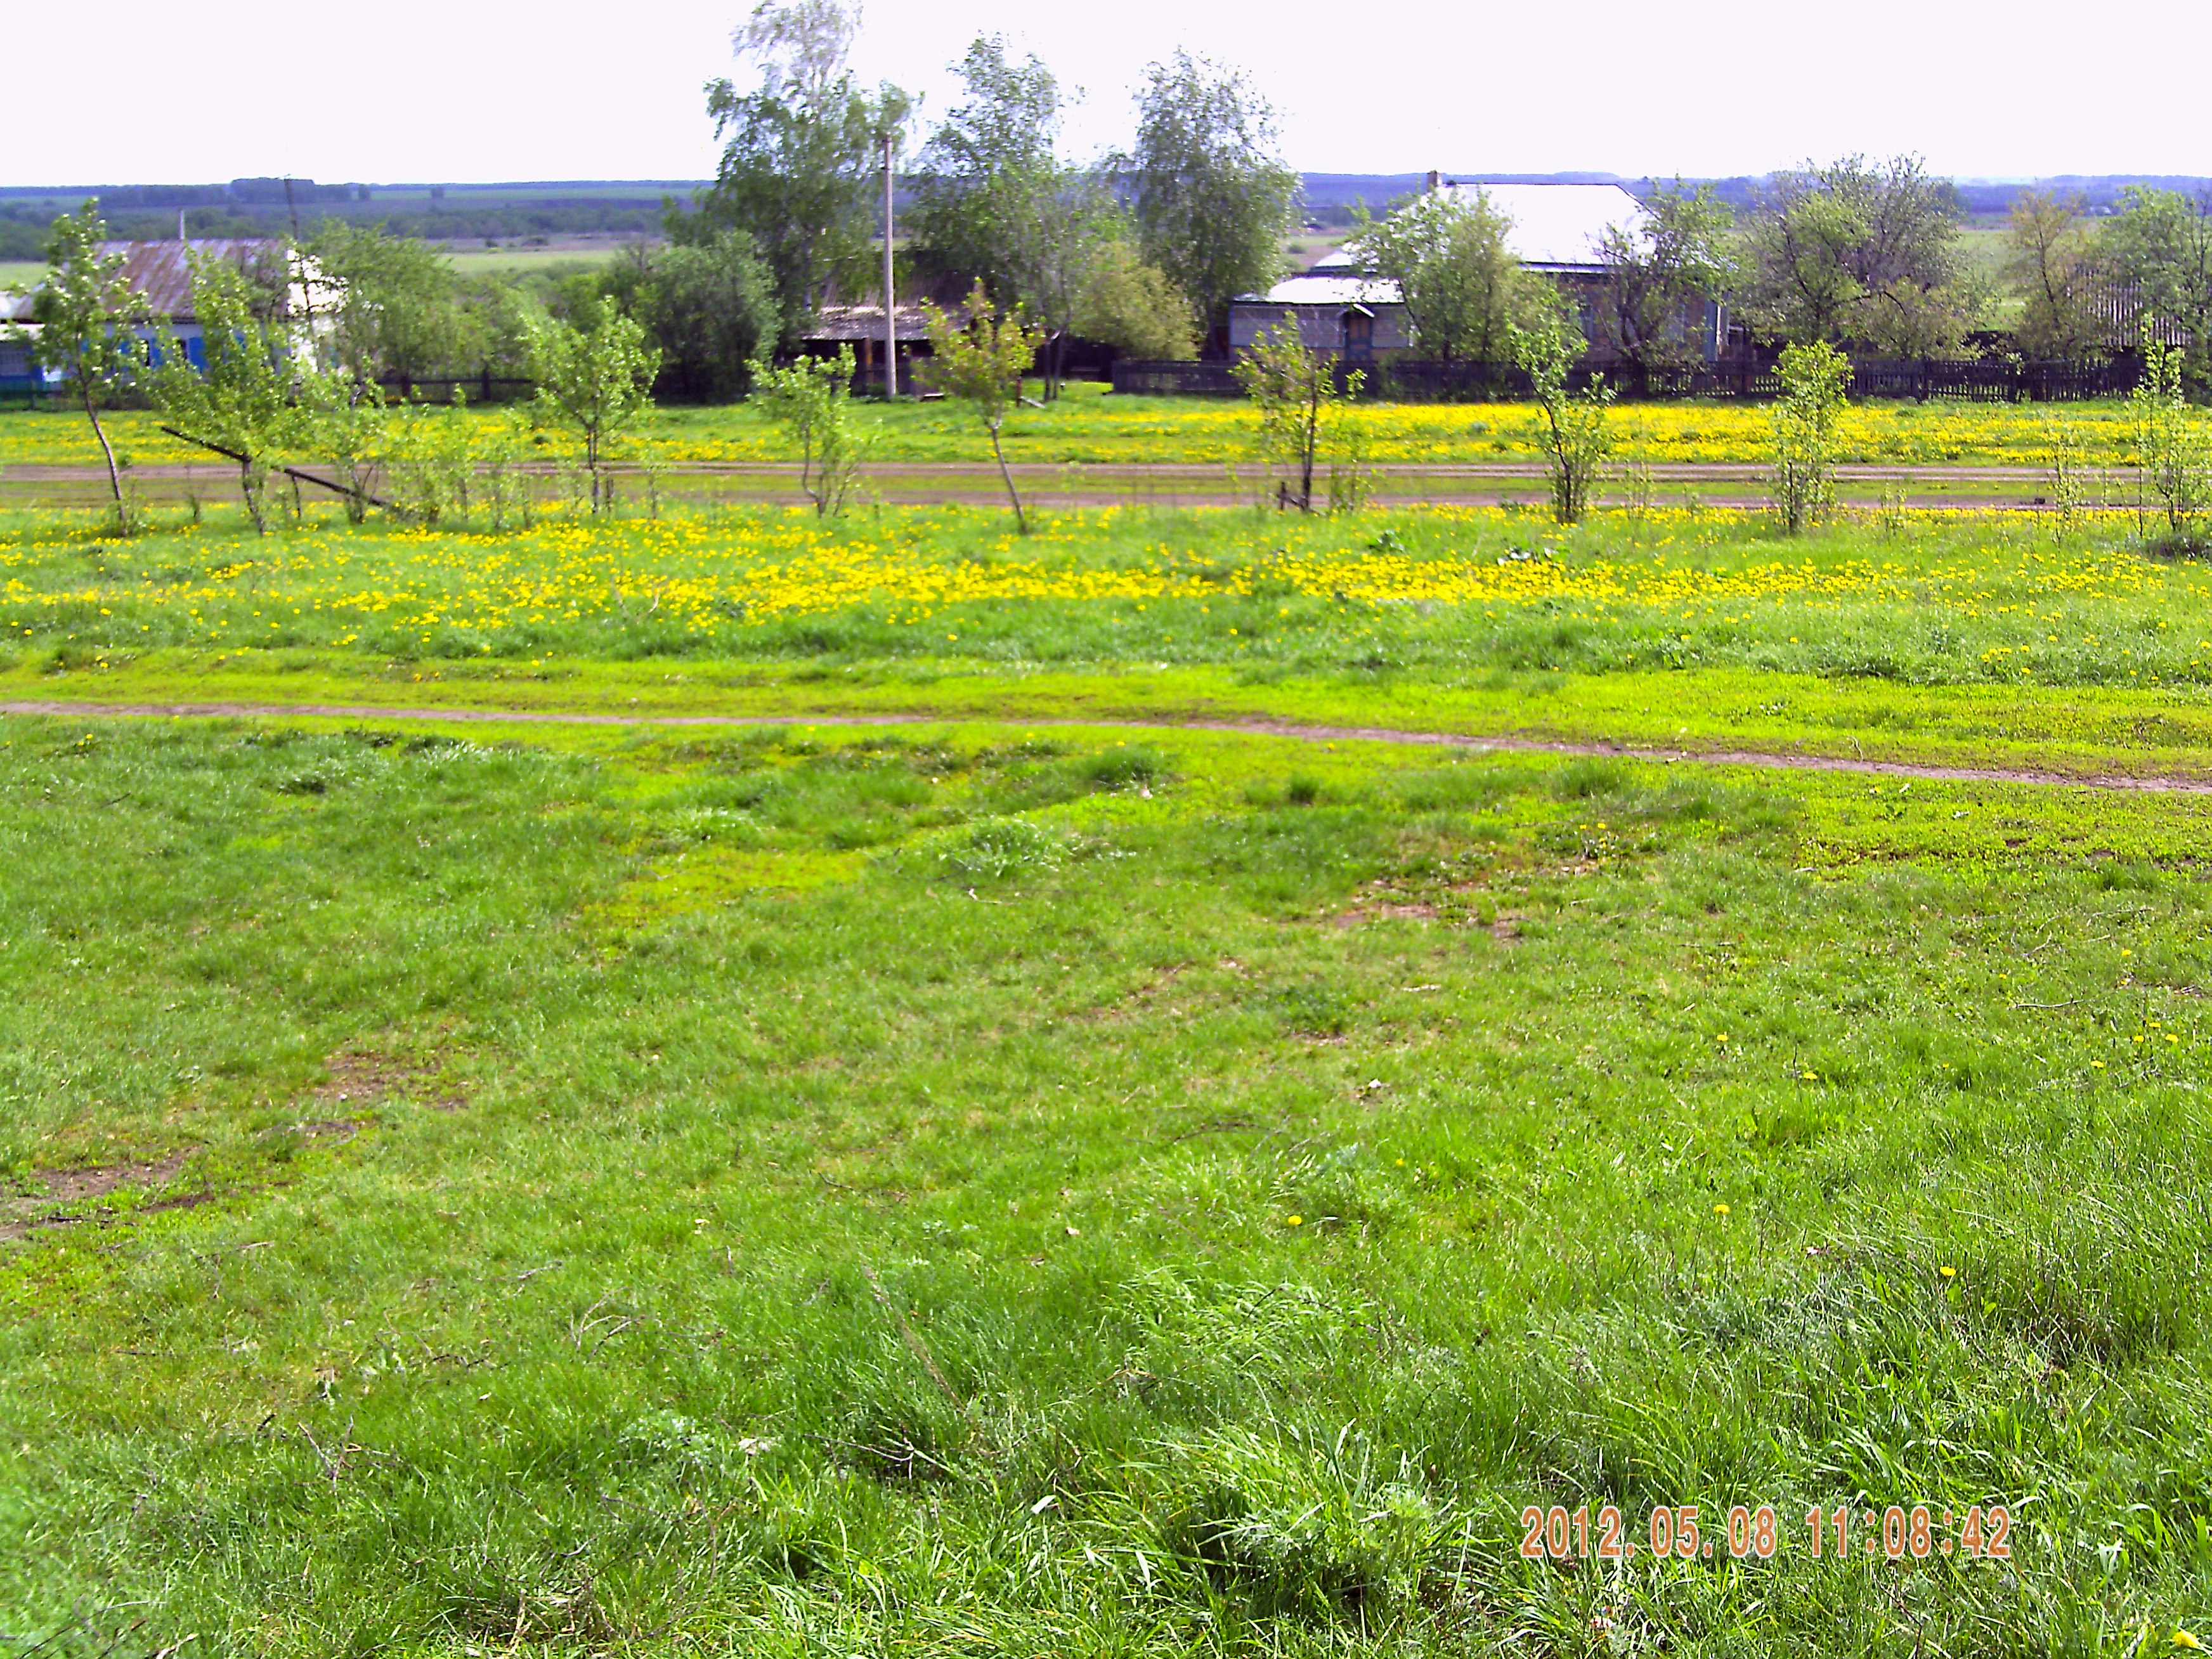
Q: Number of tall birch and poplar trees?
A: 3